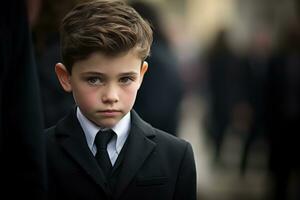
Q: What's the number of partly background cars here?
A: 0